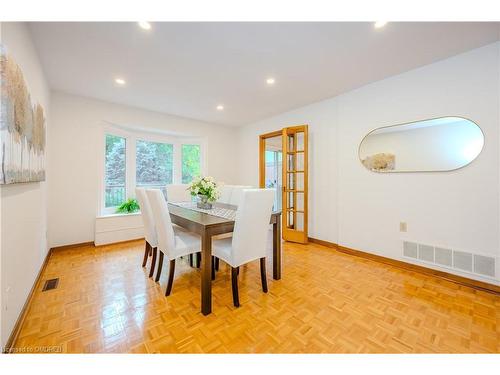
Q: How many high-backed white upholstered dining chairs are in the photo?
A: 6